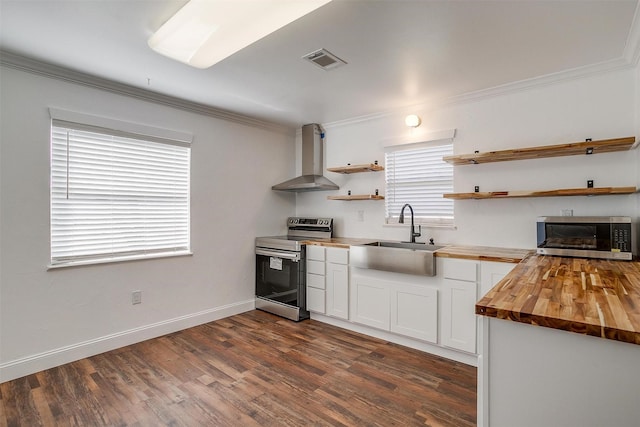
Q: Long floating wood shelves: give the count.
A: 2